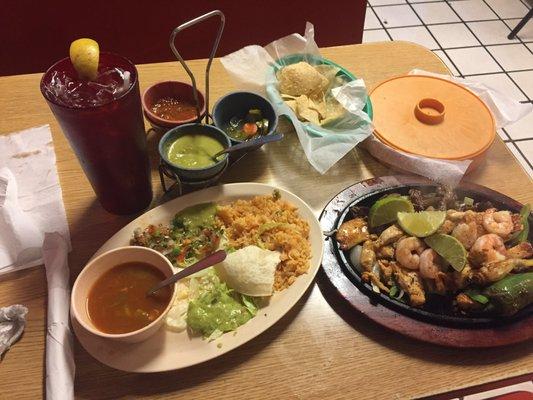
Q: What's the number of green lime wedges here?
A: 3